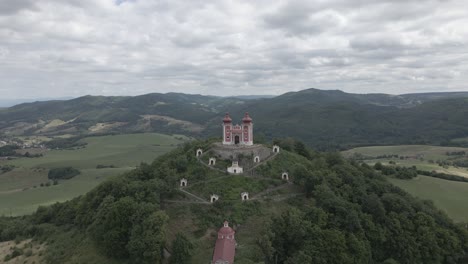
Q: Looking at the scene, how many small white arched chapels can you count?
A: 8